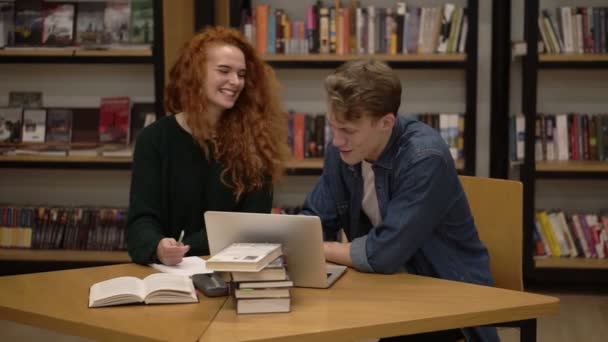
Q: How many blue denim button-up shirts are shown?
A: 1